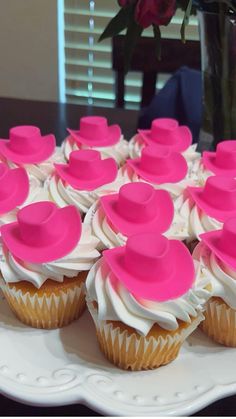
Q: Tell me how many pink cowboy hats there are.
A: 12